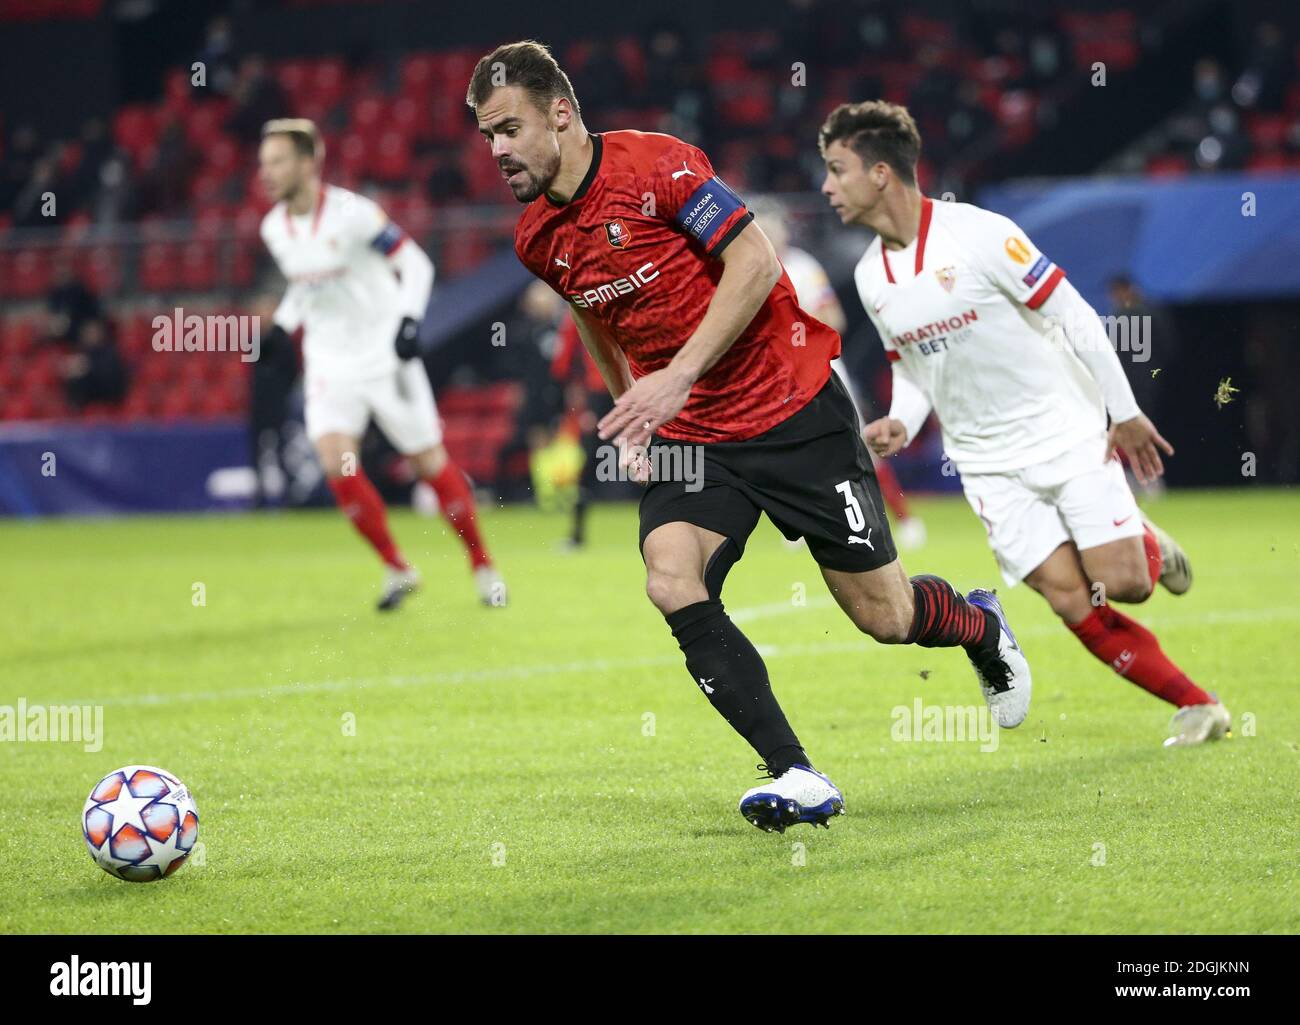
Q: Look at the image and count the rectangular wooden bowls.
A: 0